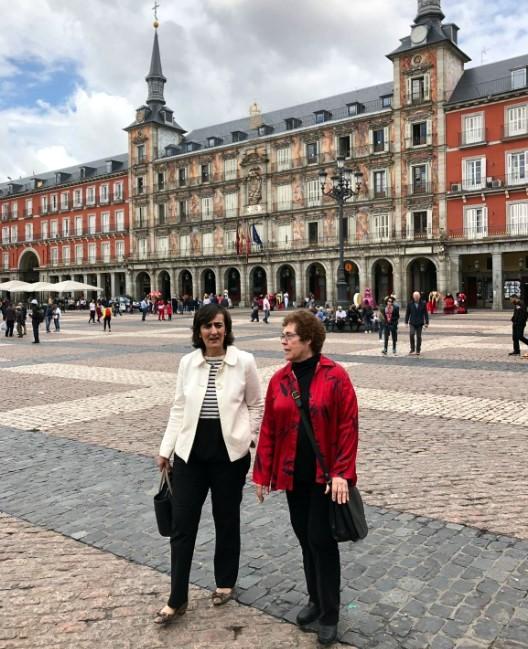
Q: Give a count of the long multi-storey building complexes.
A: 1